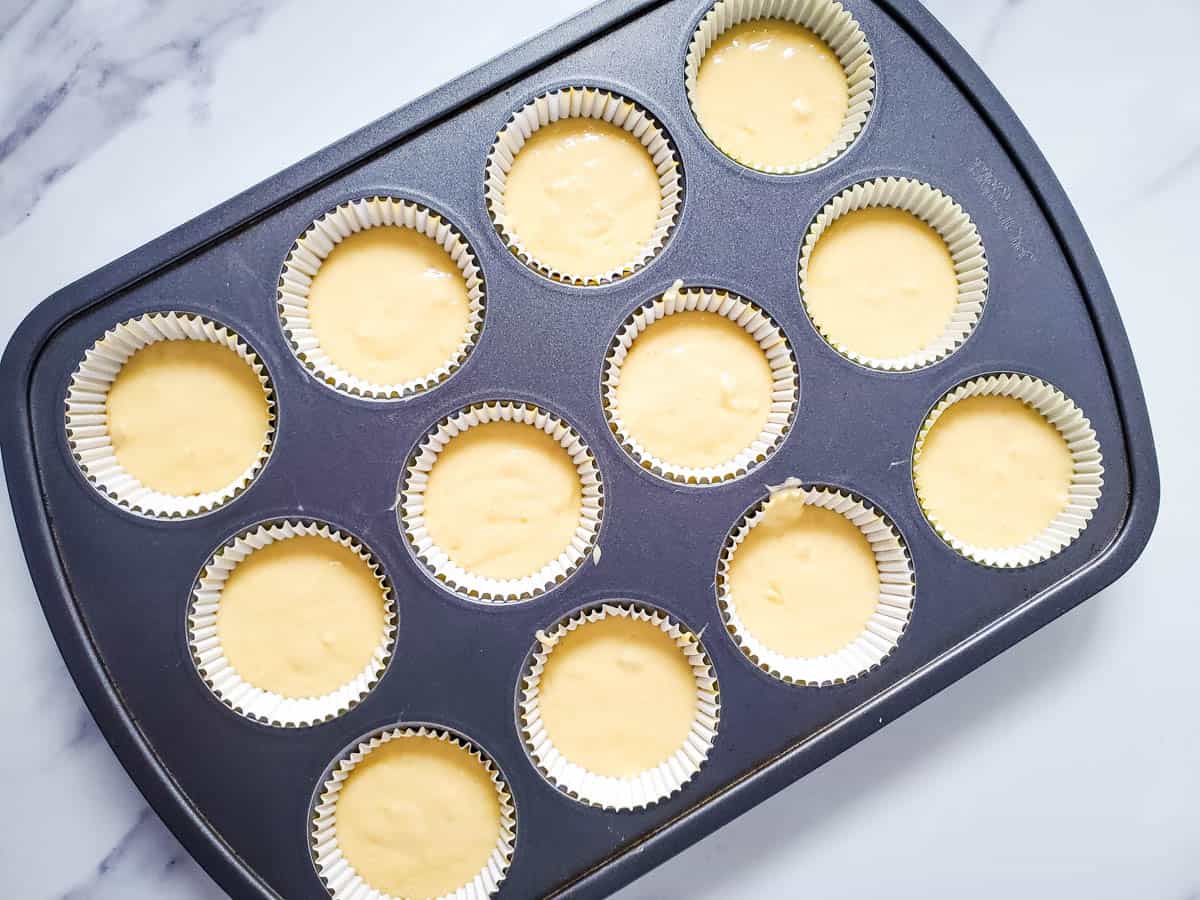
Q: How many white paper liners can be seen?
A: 12